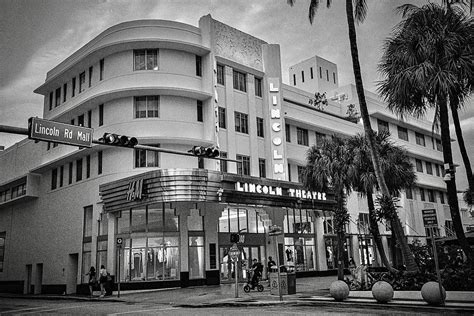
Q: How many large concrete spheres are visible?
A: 3